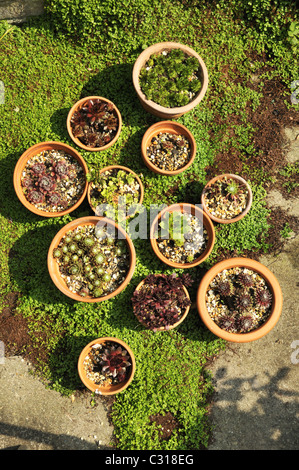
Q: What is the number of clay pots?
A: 11